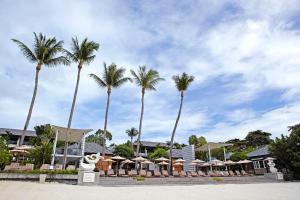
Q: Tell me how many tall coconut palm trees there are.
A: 5